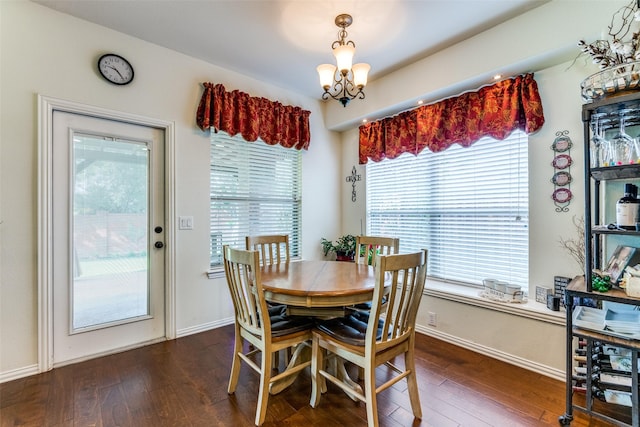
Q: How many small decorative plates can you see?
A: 4